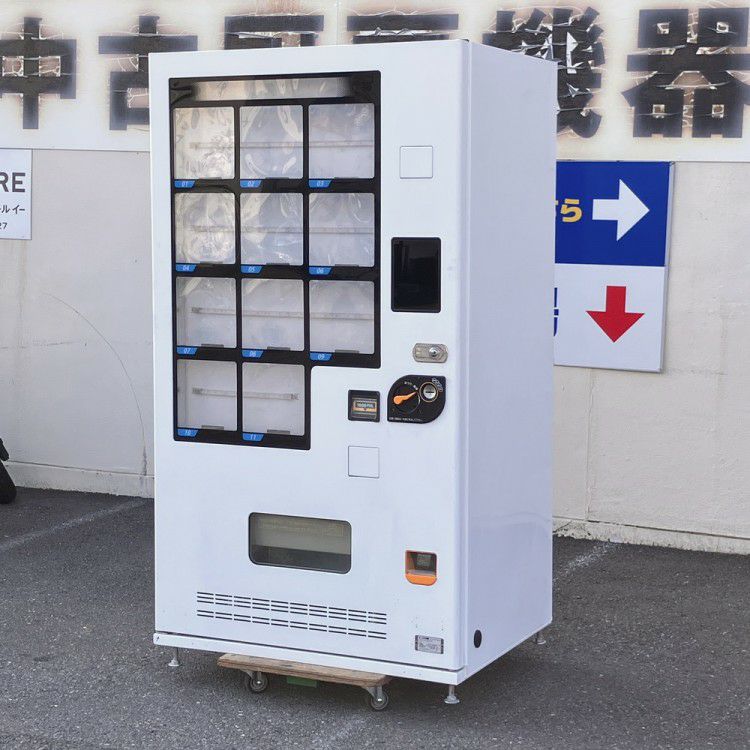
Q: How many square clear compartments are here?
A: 11